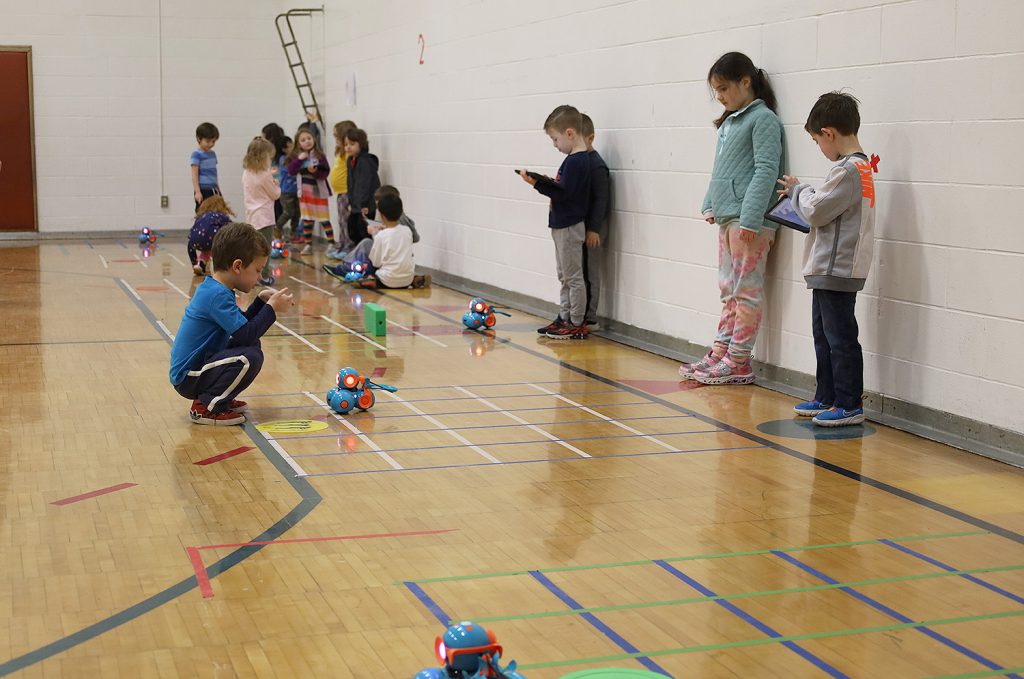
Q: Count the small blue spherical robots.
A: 6